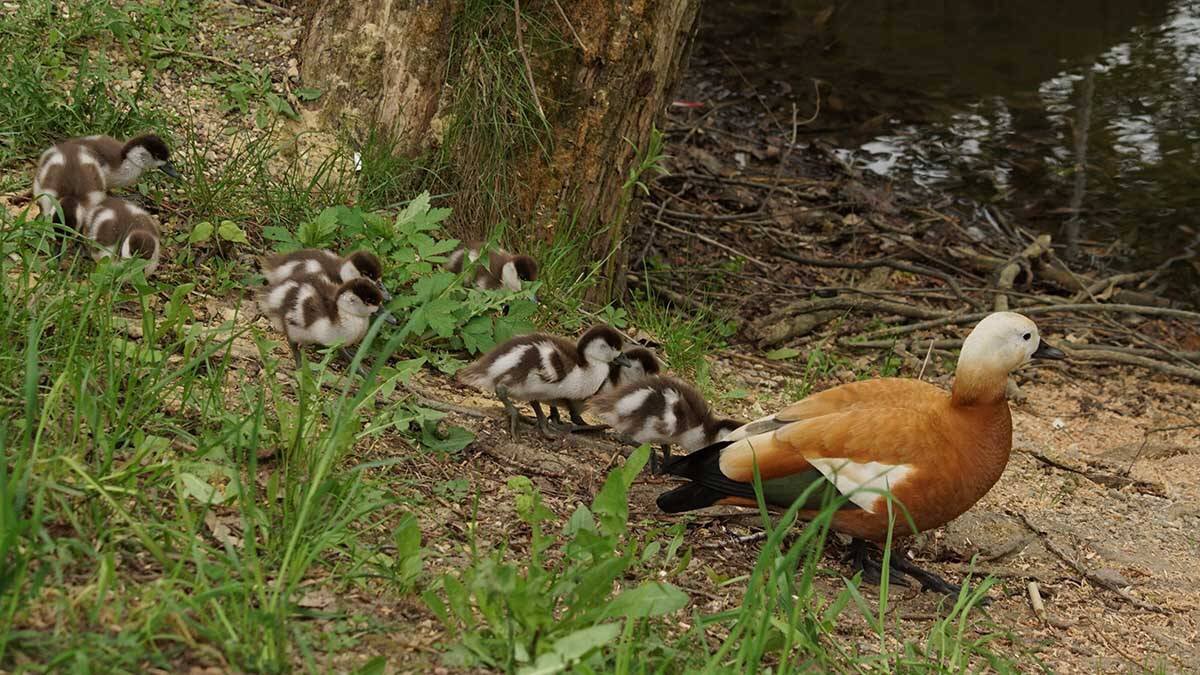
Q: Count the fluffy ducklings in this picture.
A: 9